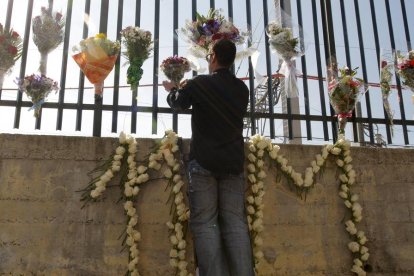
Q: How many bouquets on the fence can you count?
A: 11